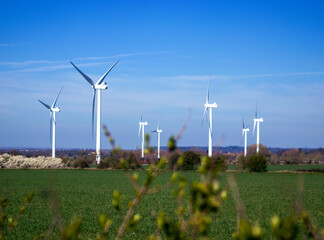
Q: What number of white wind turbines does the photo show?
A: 7